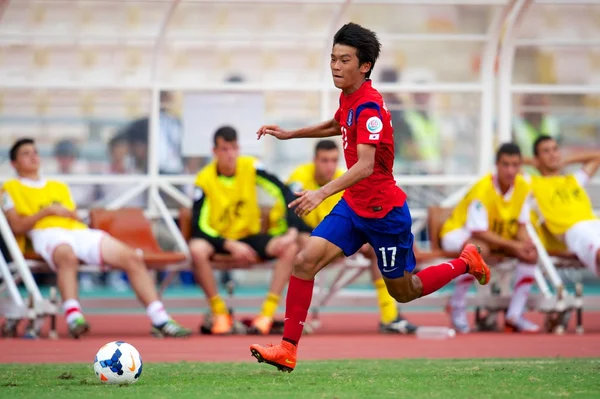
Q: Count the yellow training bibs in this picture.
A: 5